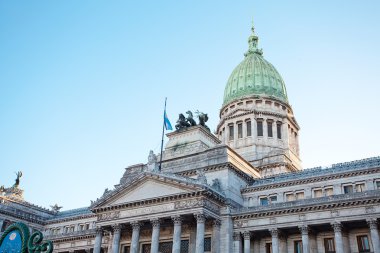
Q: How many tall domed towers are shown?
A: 1